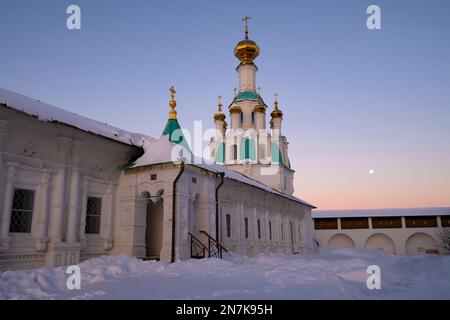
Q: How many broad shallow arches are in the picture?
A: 3